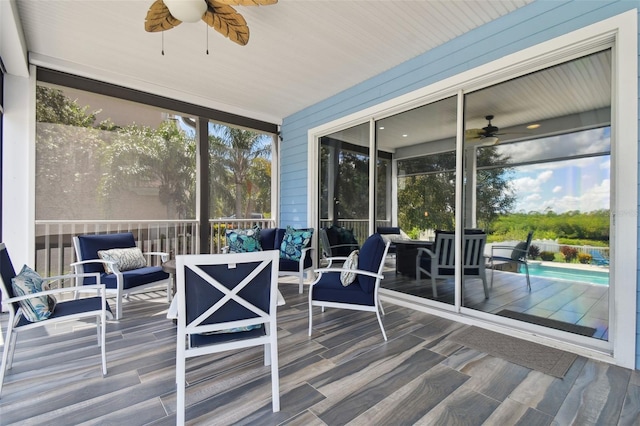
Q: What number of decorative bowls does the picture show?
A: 0